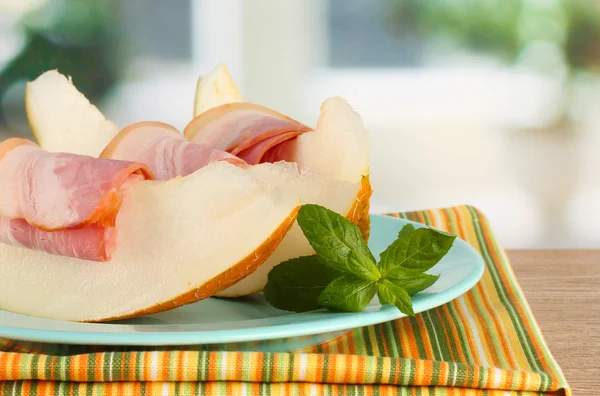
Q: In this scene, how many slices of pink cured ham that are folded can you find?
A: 3